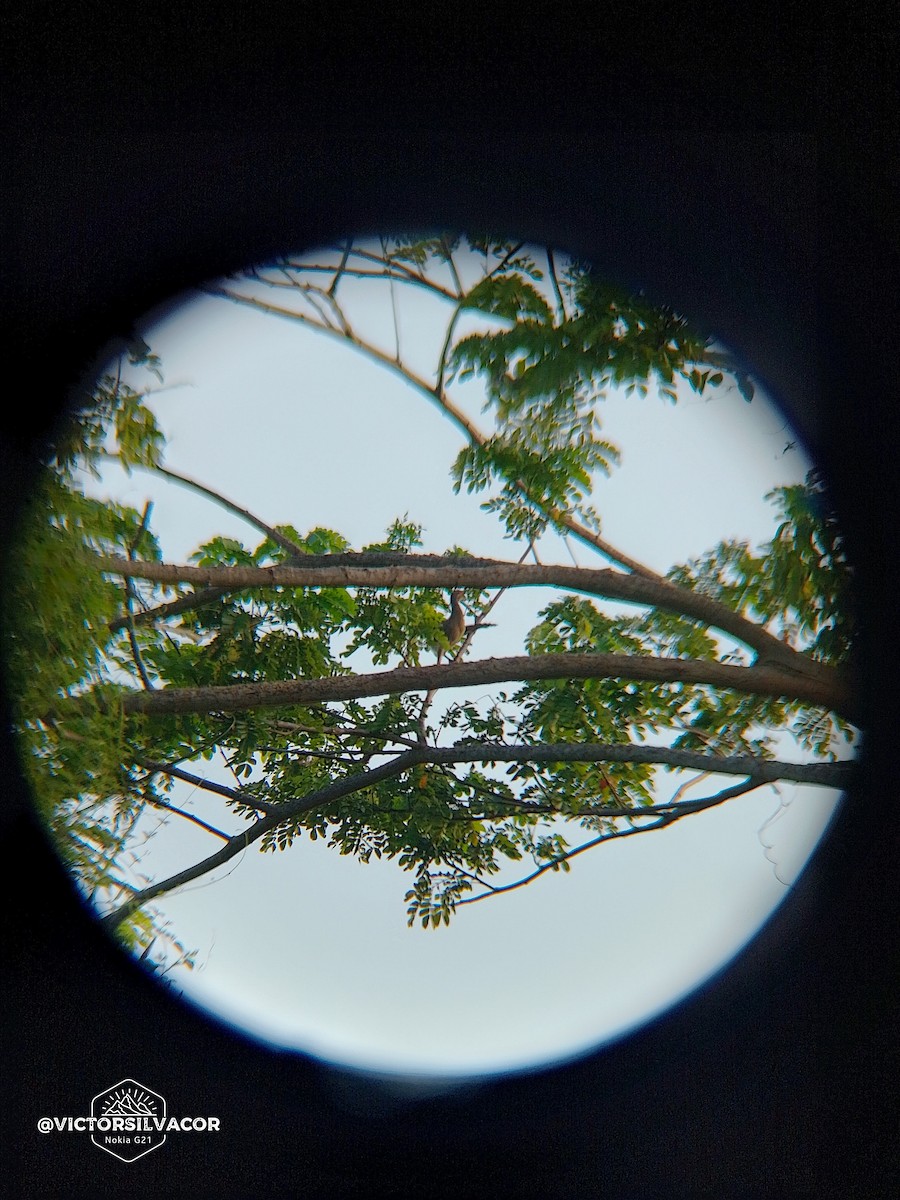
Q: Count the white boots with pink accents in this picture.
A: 0